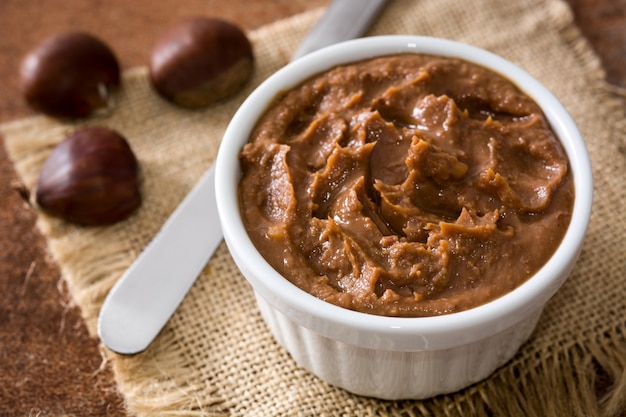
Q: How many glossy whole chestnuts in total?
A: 3